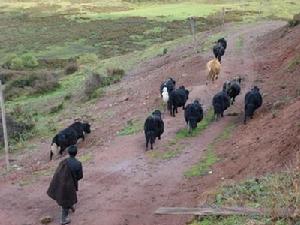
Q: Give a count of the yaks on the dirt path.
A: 11